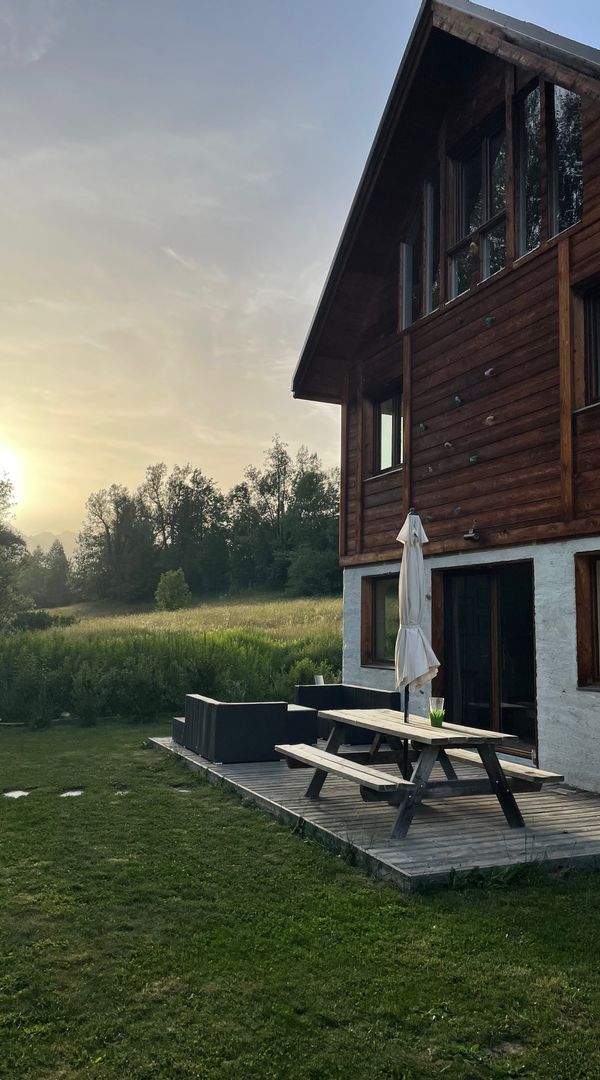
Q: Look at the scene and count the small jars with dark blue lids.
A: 0